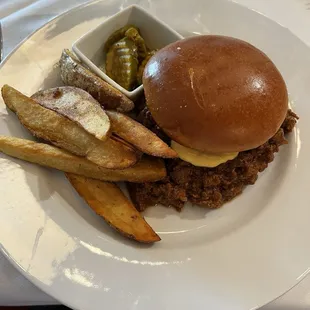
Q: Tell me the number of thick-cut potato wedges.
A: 6